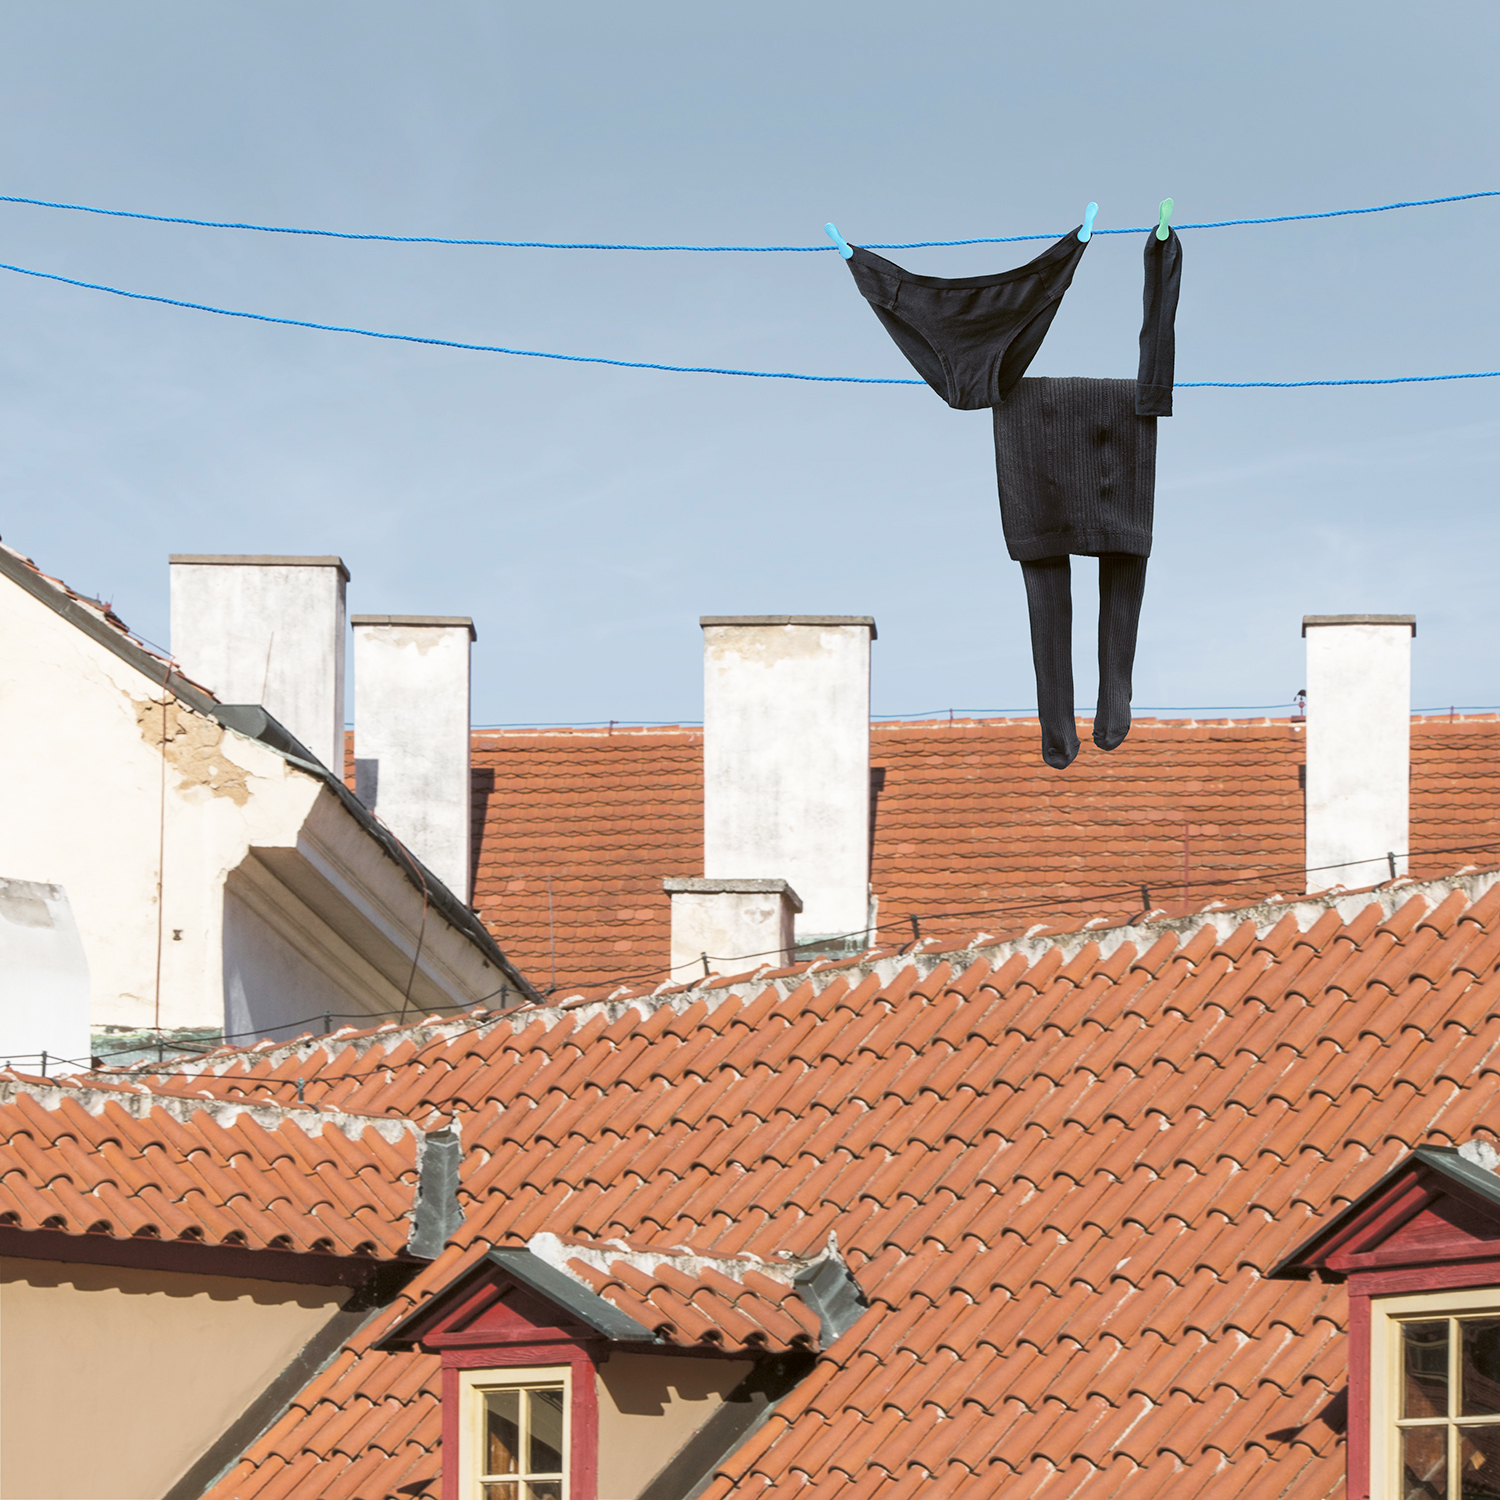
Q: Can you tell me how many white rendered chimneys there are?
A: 5